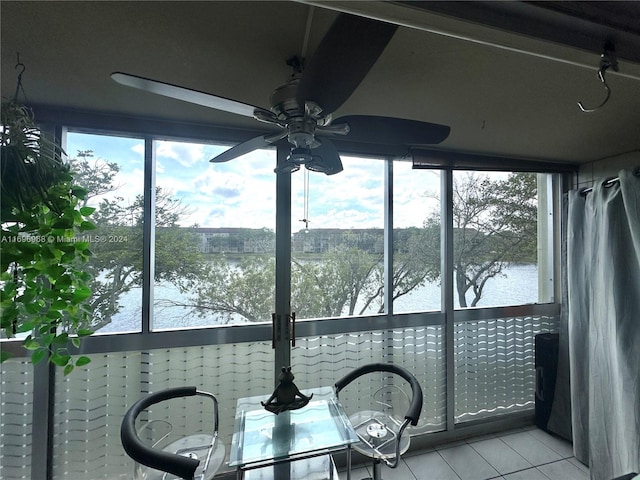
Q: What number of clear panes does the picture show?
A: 5